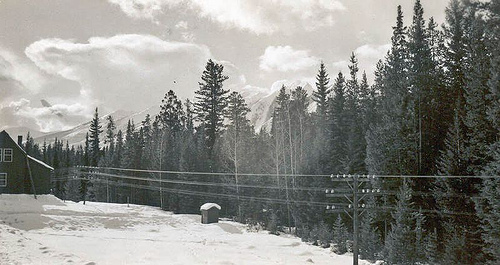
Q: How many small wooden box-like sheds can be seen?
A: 1